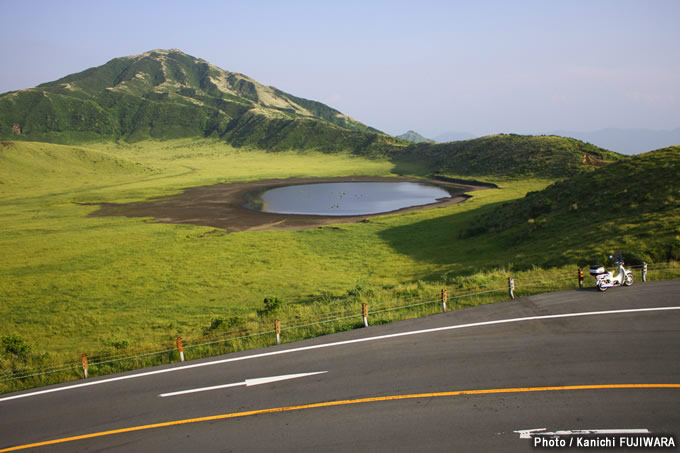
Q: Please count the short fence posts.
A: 8